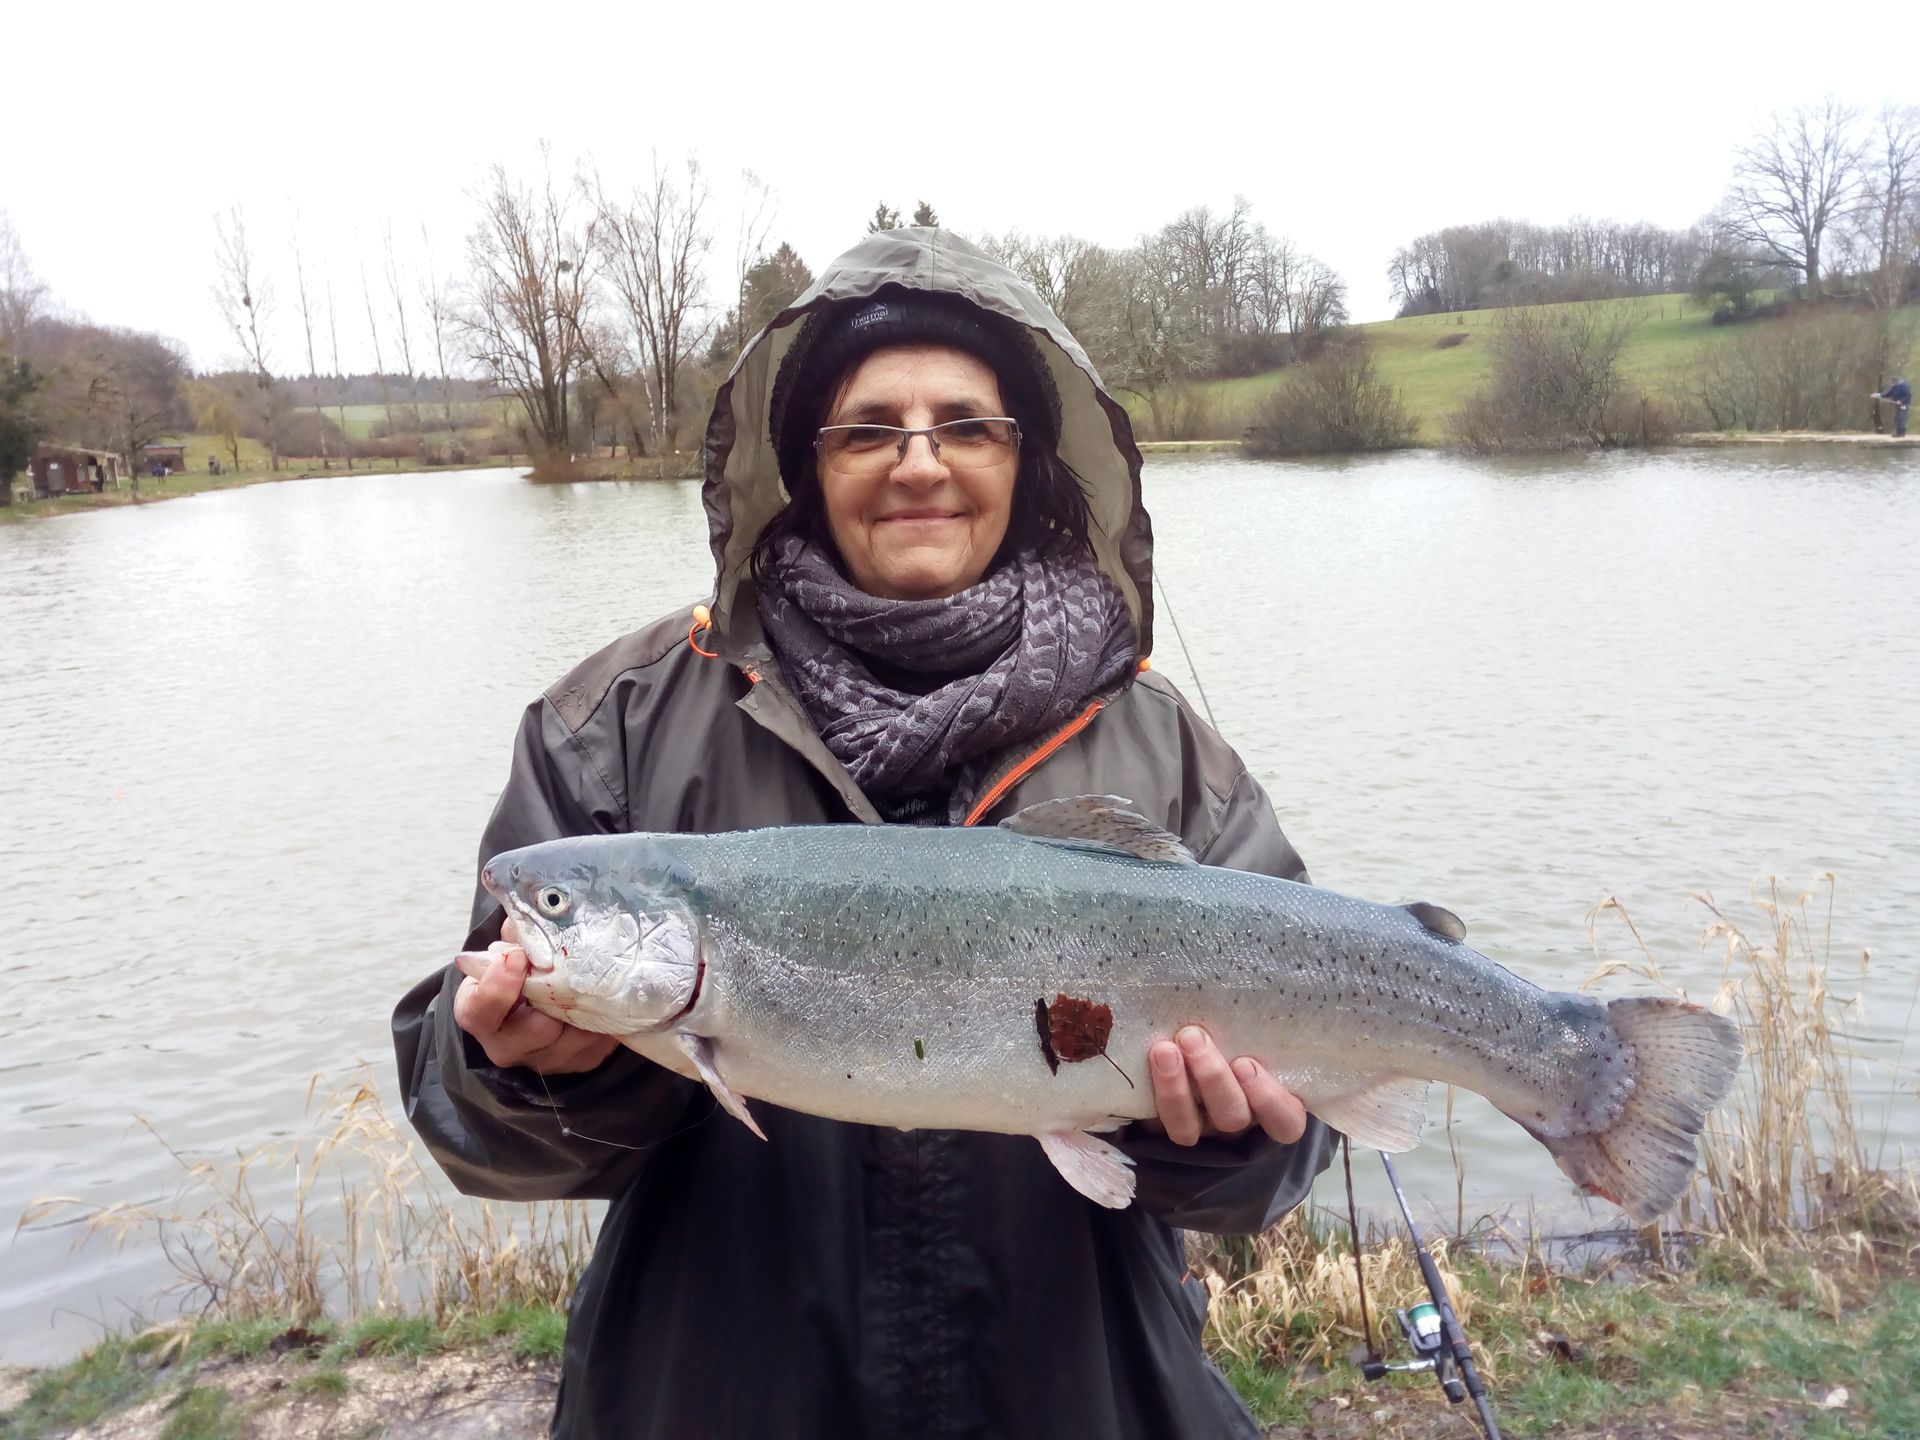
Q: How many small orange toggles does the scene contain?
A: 2